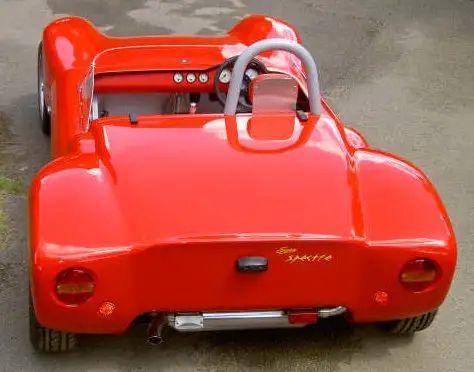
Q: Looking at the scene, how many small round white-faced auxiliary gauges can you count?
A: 3